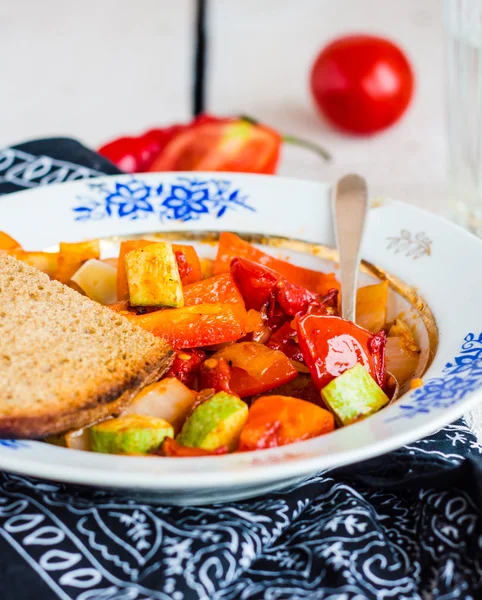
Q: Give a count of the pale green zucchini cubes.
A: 4